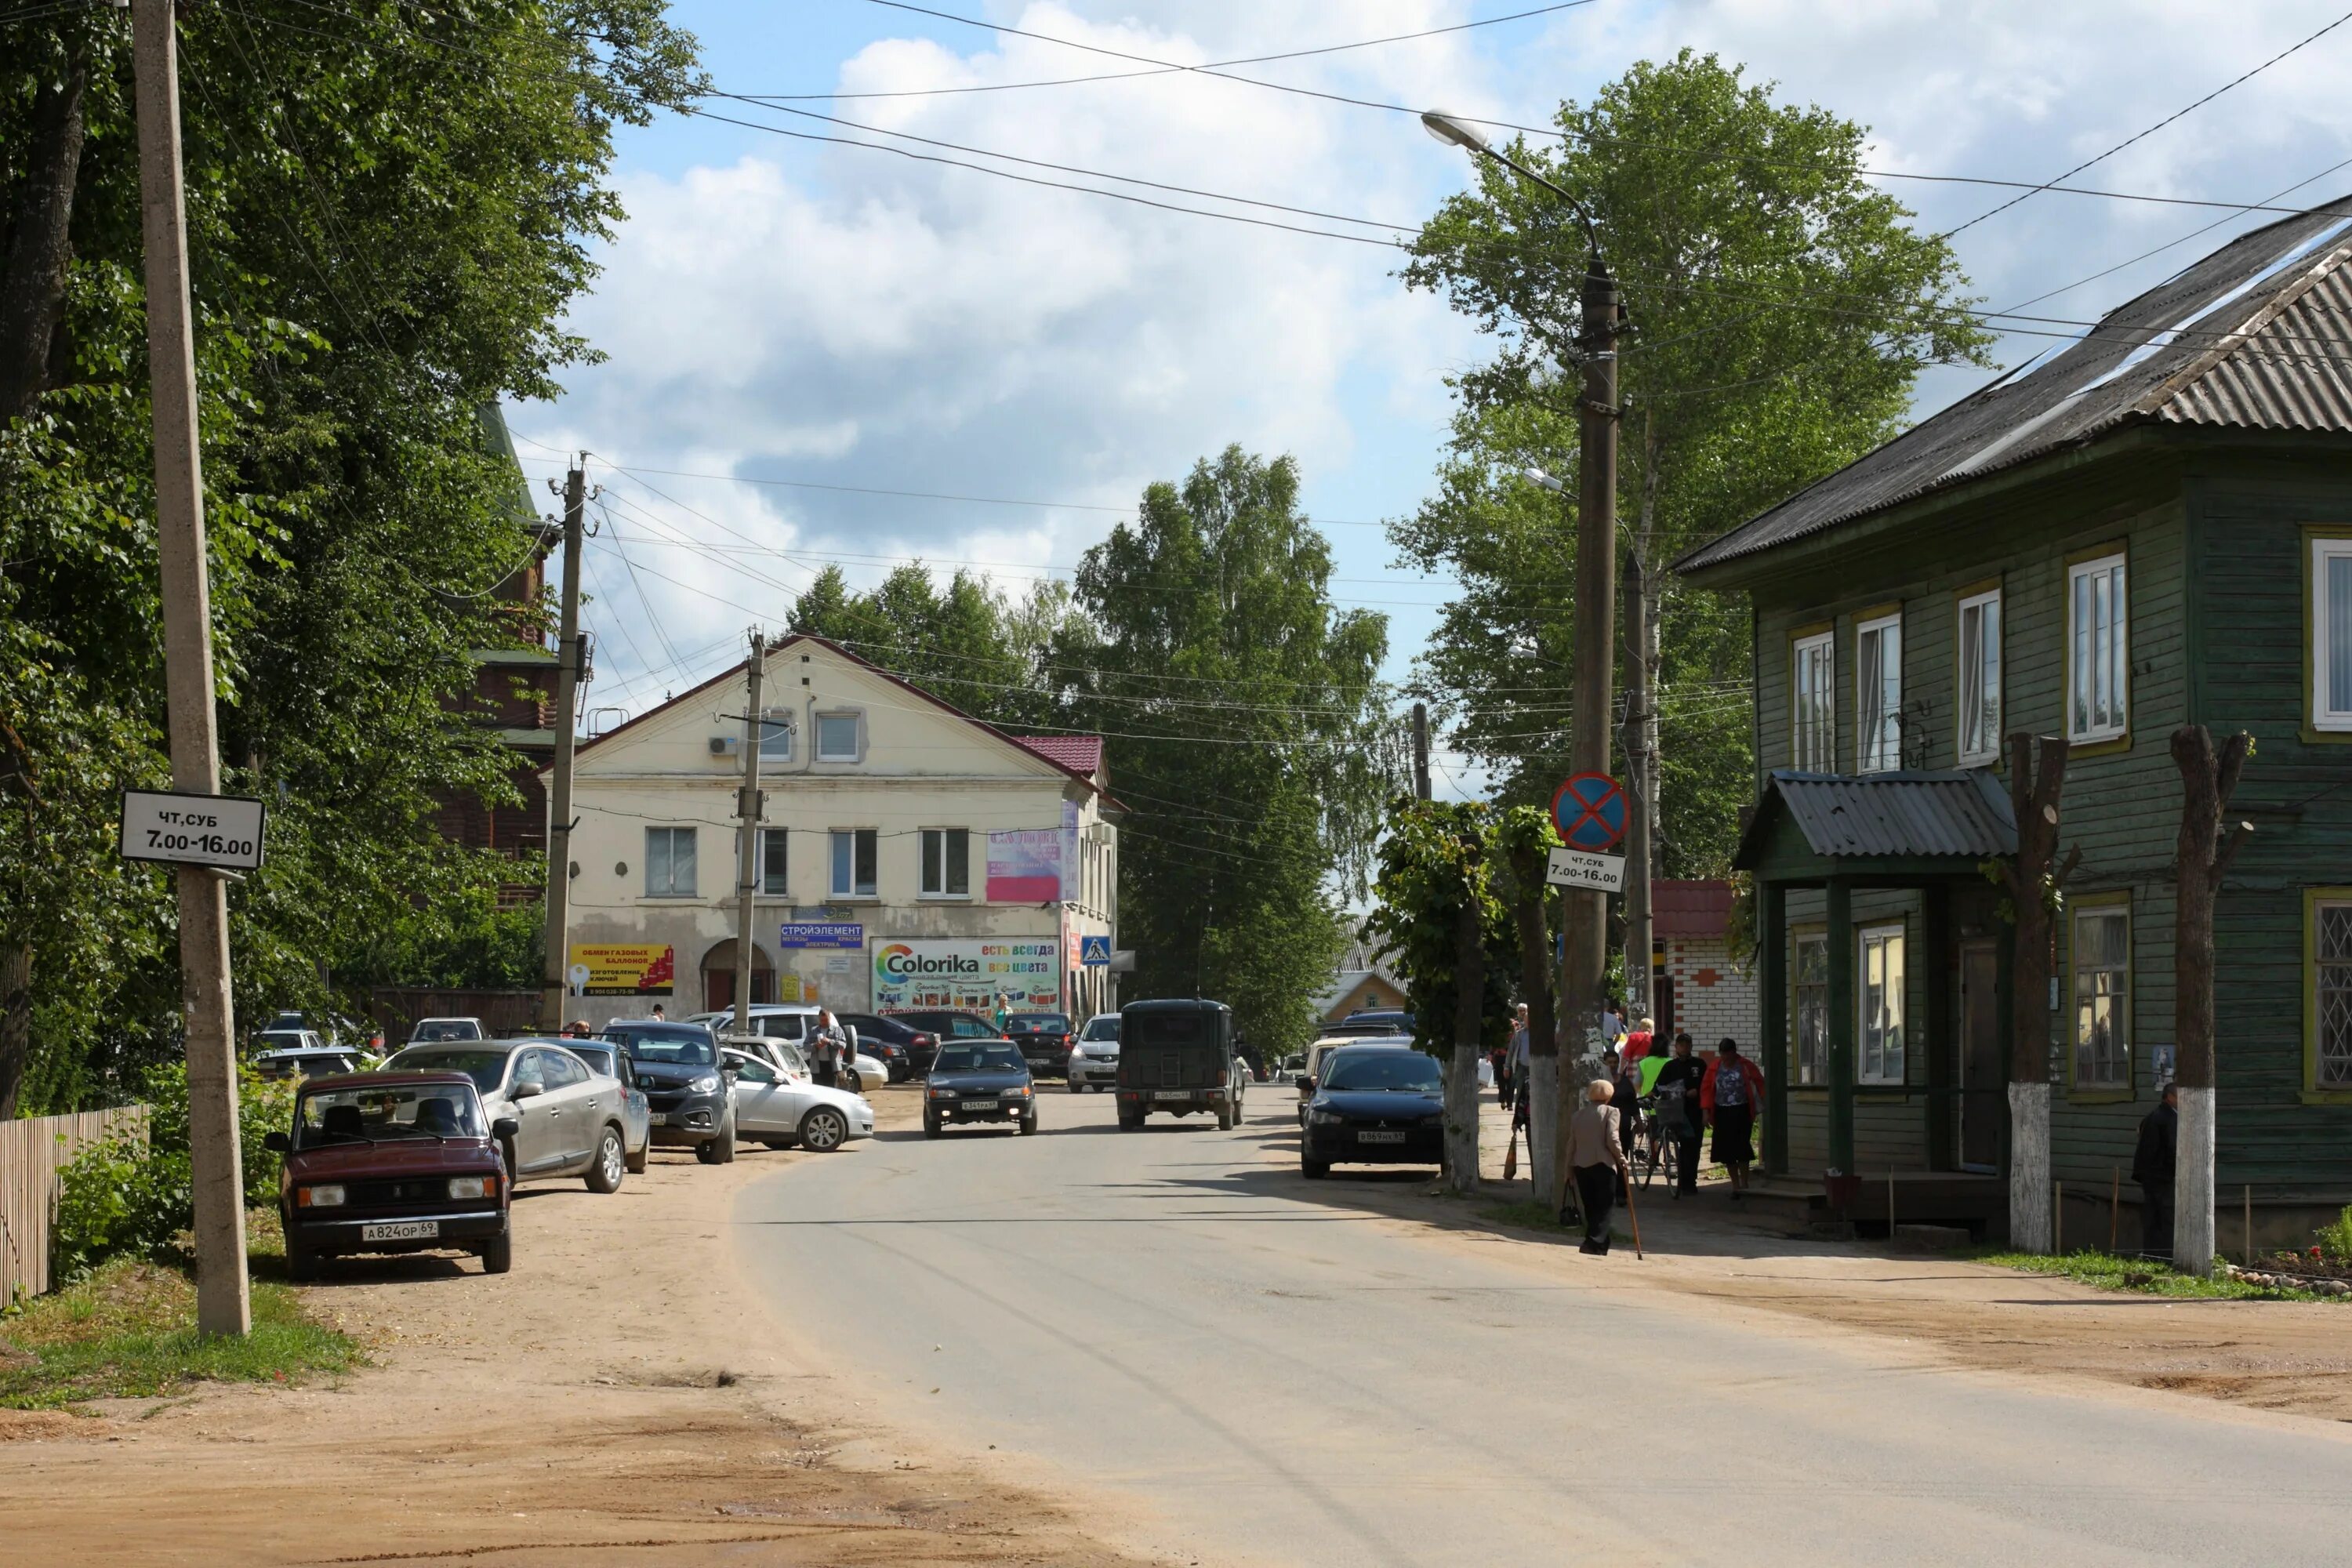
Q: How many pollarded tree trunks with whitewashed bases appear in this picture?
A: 4